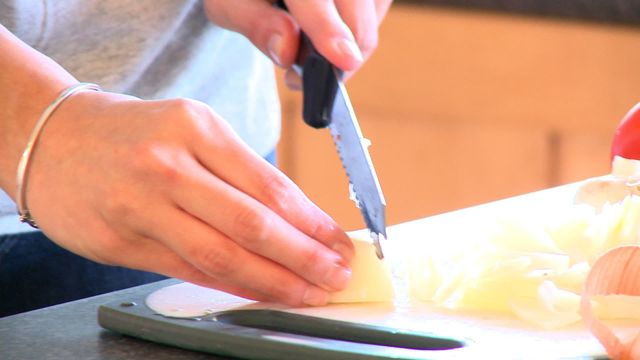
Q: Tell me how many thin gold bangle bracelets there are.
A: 1